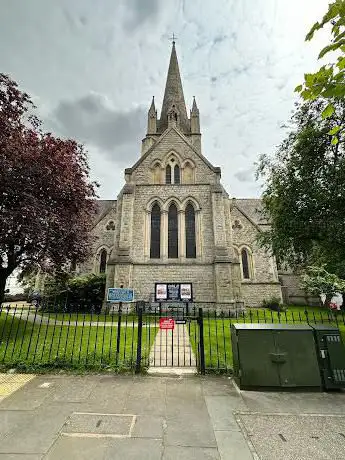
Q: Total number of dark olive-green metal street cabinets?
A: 2